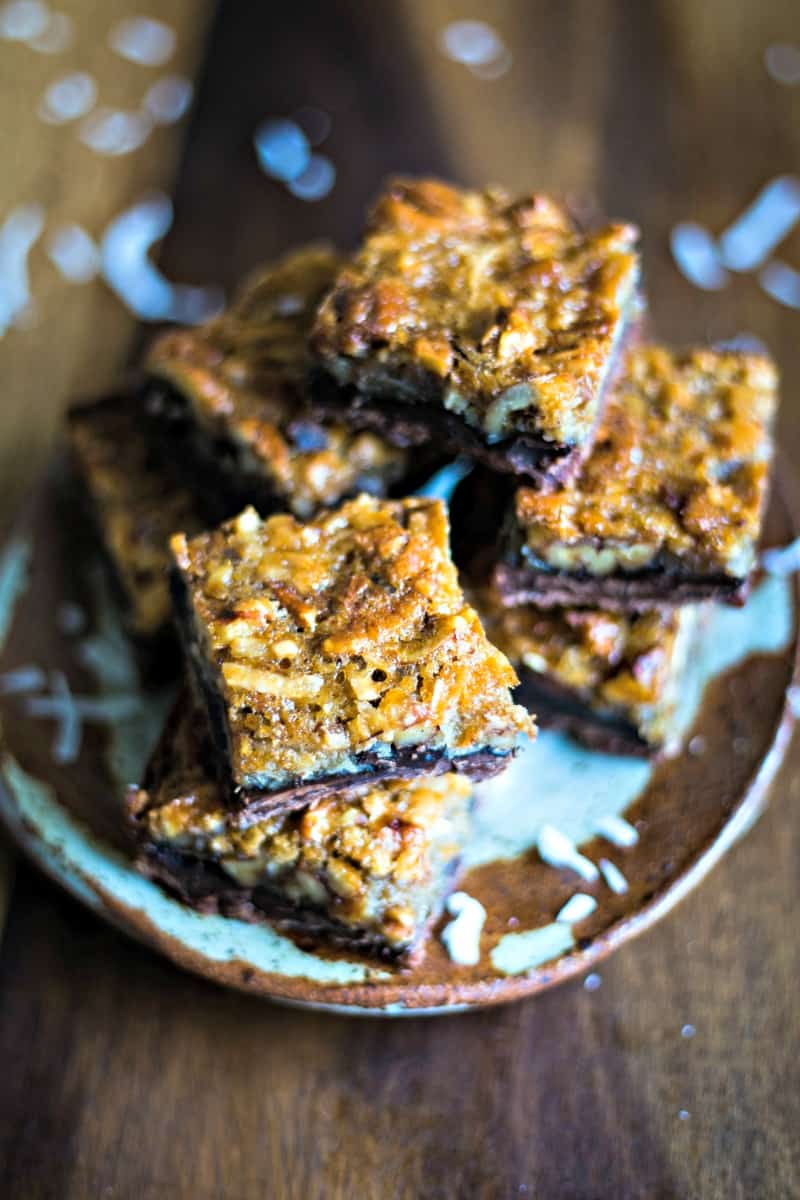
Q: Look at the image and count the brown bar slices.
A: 7